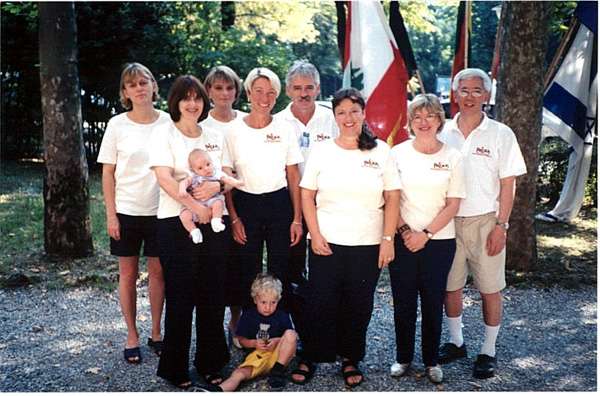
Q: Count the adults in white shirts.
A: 8